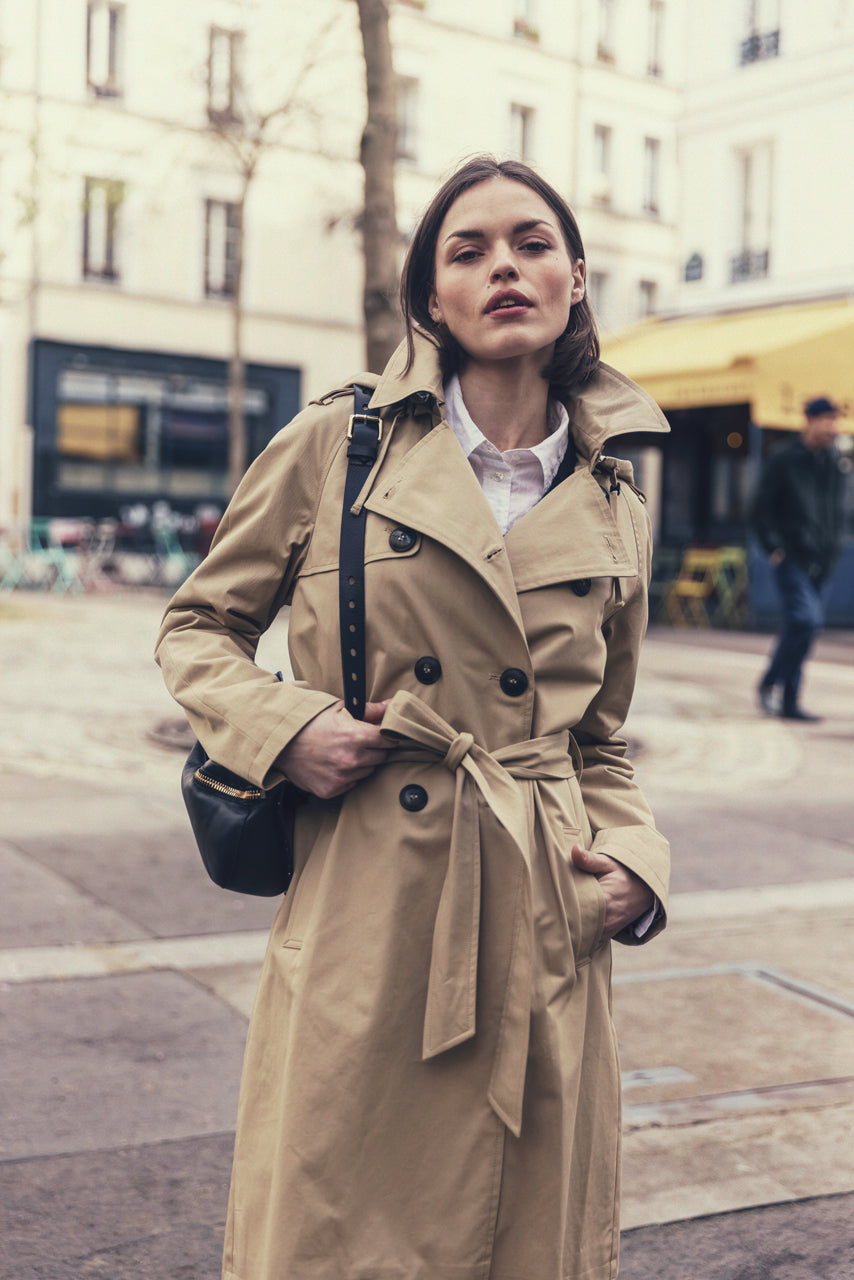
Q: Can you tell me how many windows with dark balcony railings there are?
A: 2